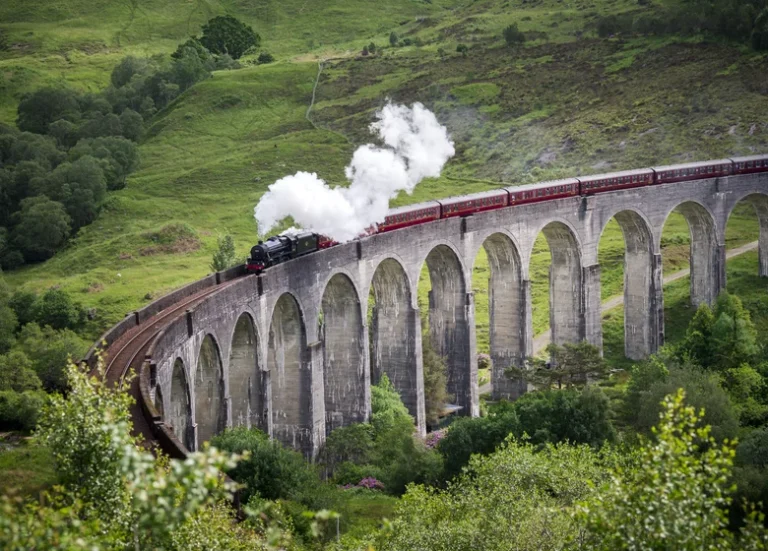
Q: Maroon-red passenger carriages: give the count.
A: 7